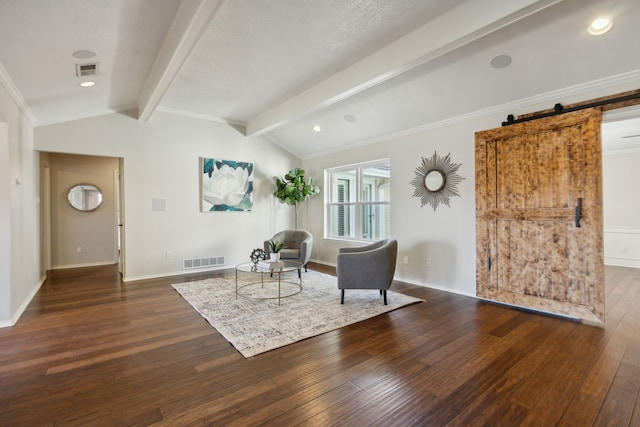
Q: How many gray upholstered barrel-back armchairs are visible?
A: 2